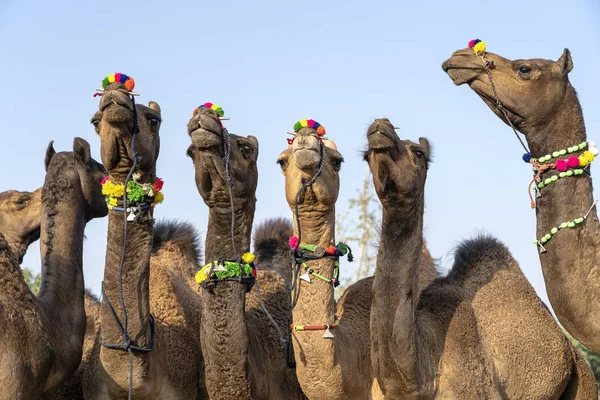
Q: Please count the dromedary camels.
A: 7